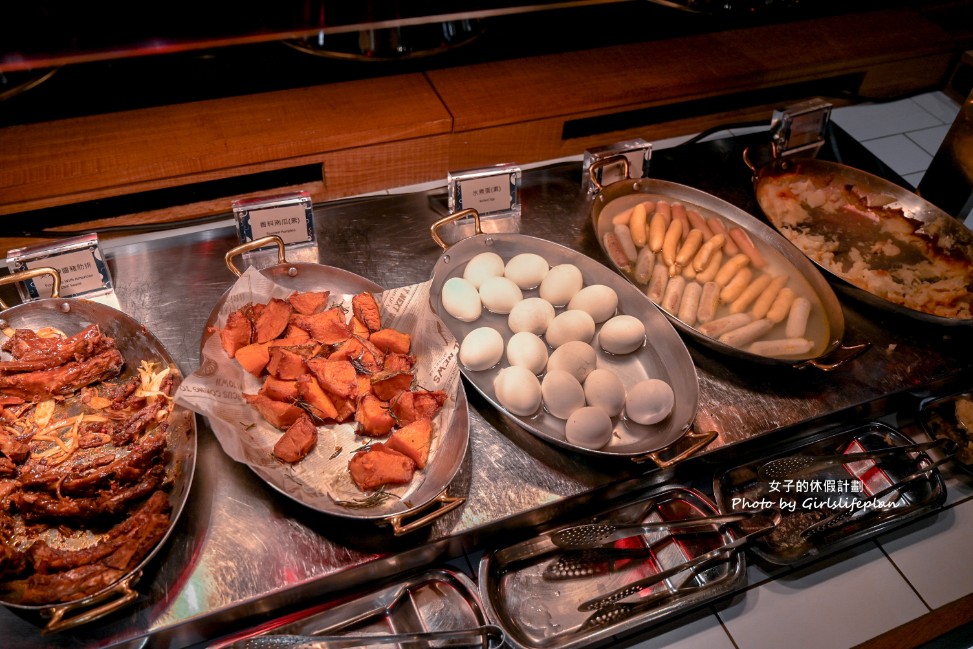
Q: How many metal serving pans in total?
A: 5